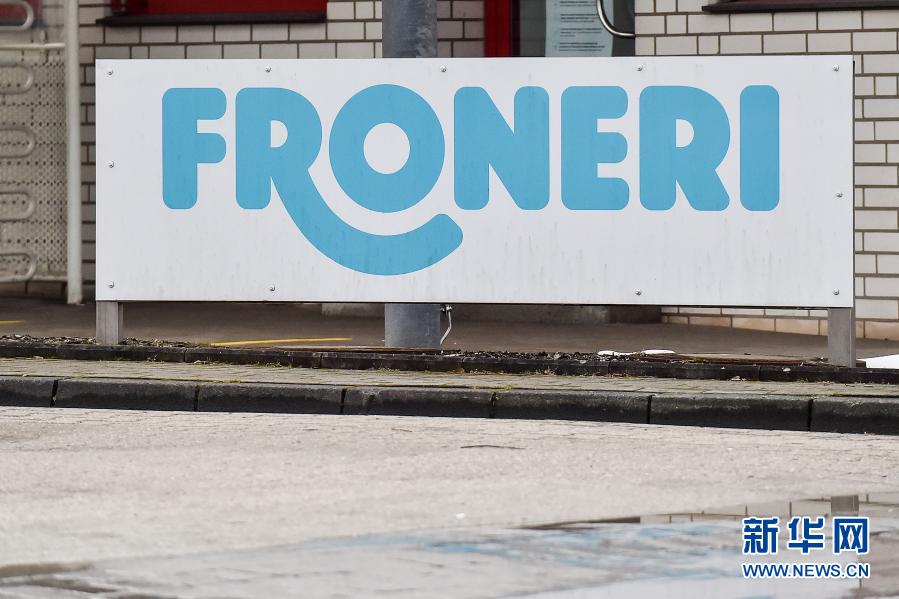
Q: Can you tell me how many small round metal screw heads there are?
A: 11